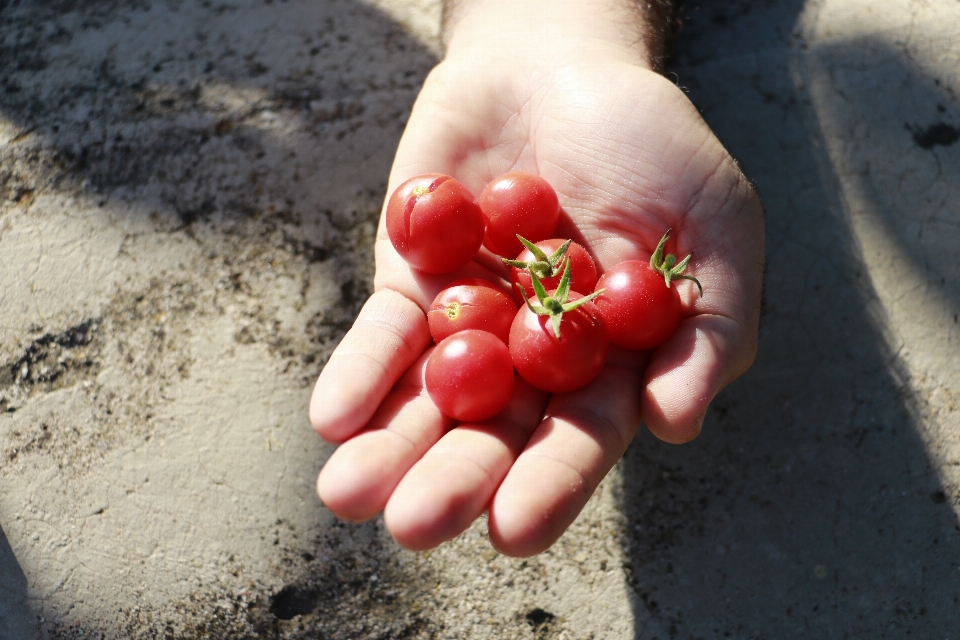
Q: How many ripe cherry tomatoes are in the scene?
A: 7